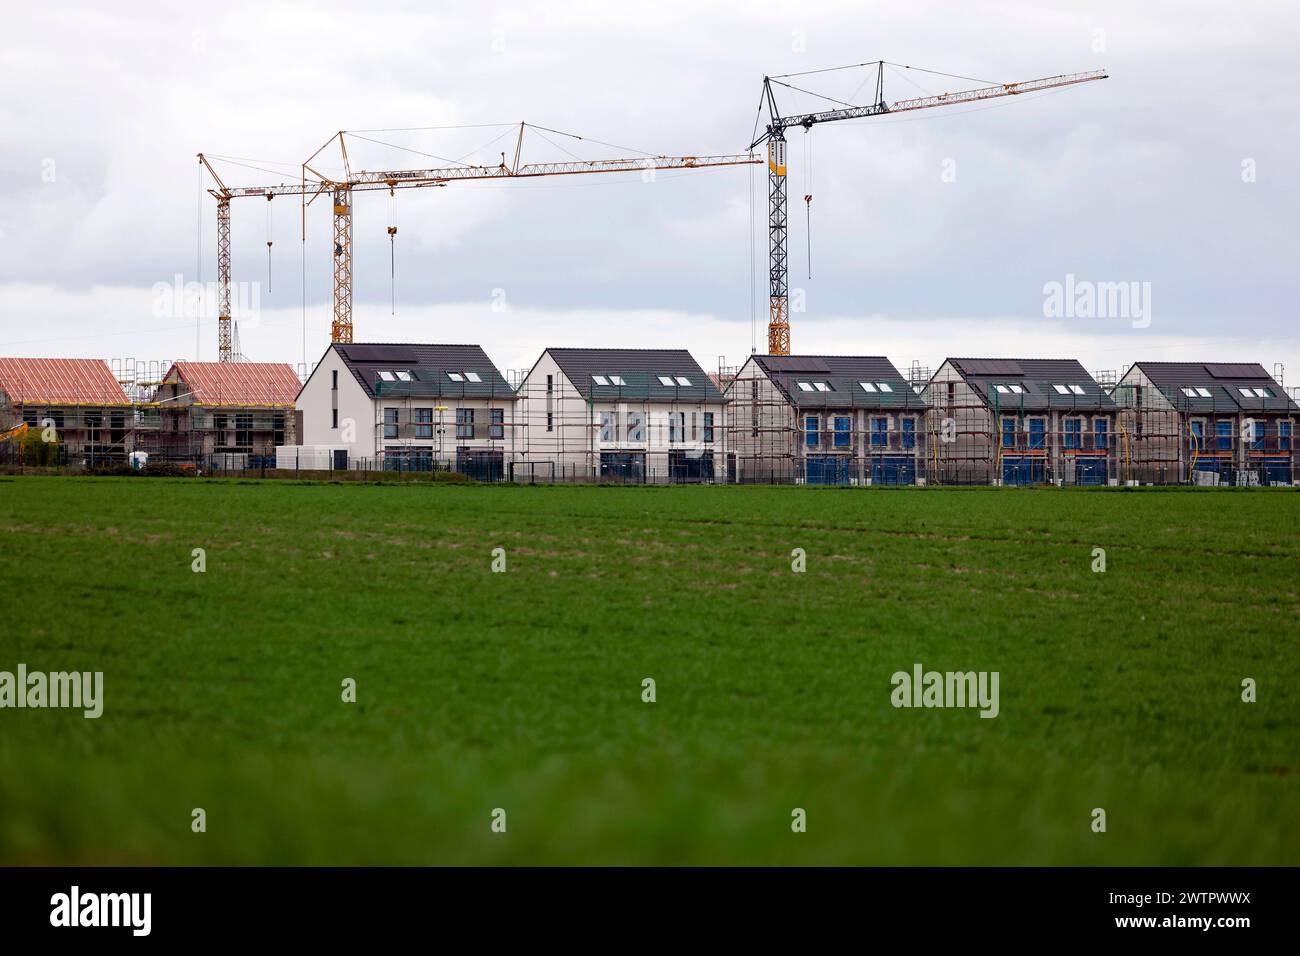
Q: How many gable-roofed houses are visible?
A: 7